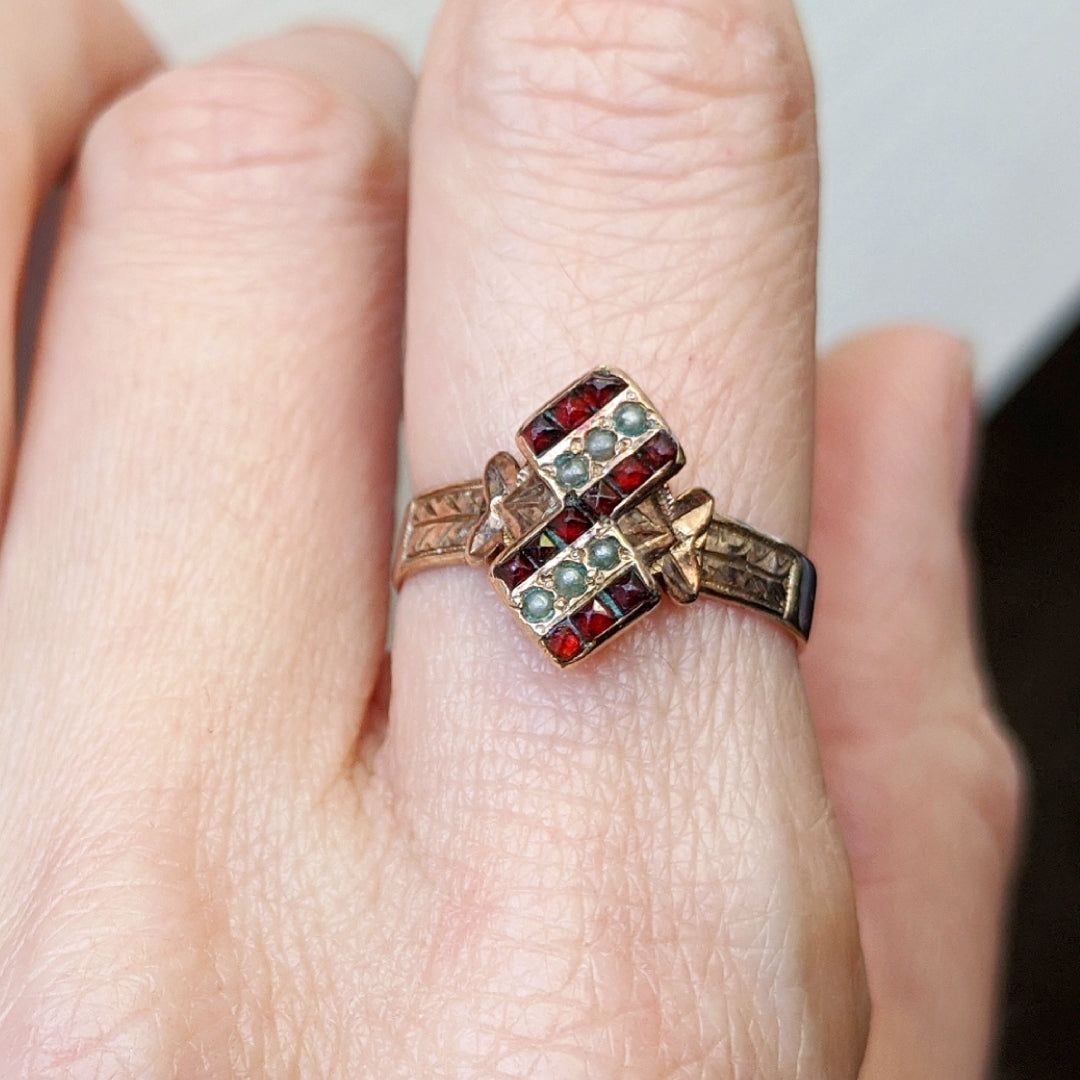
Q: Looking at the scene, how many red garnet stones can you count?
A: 12